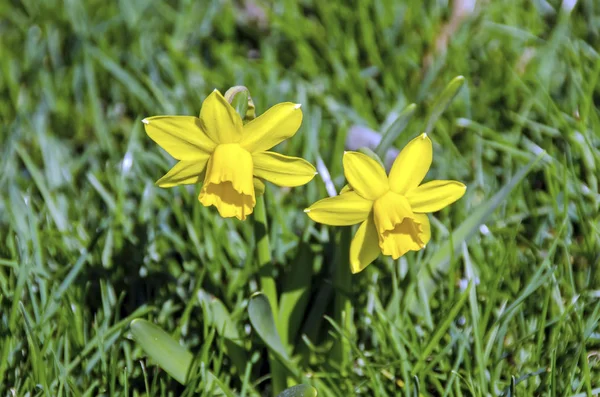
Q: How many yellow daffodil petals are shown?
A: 12